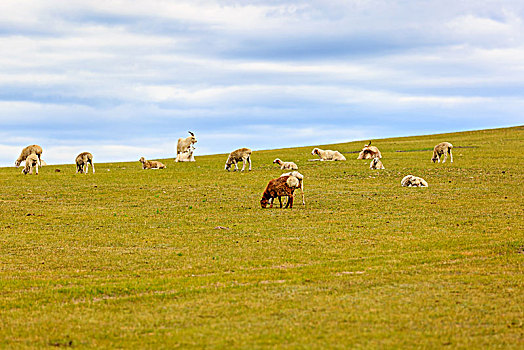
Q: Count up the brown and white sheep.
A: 1